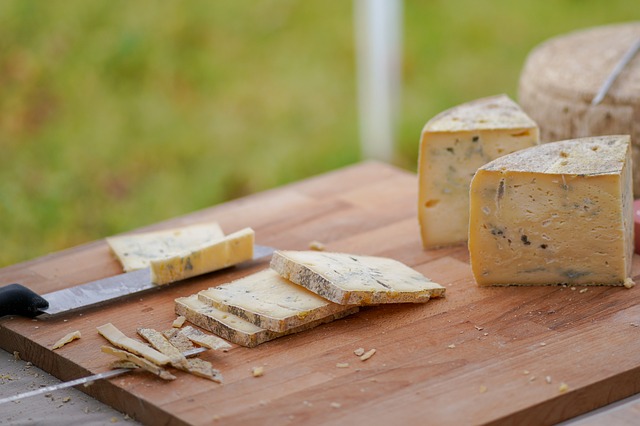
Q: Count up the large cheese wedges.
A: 2